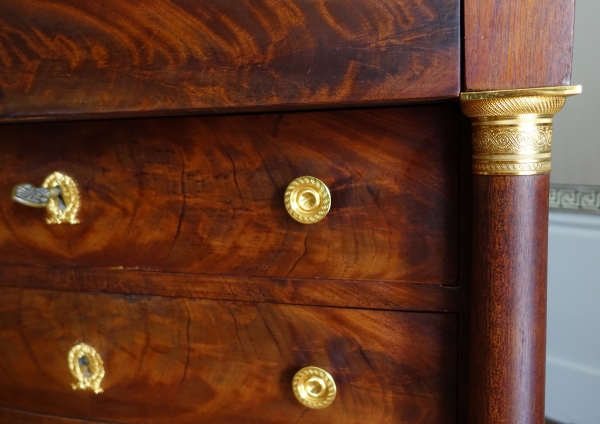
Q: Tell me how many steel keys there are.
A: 1